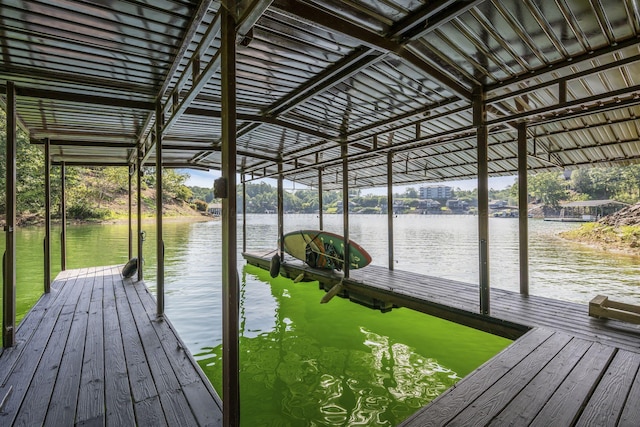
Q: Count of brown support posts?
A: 14